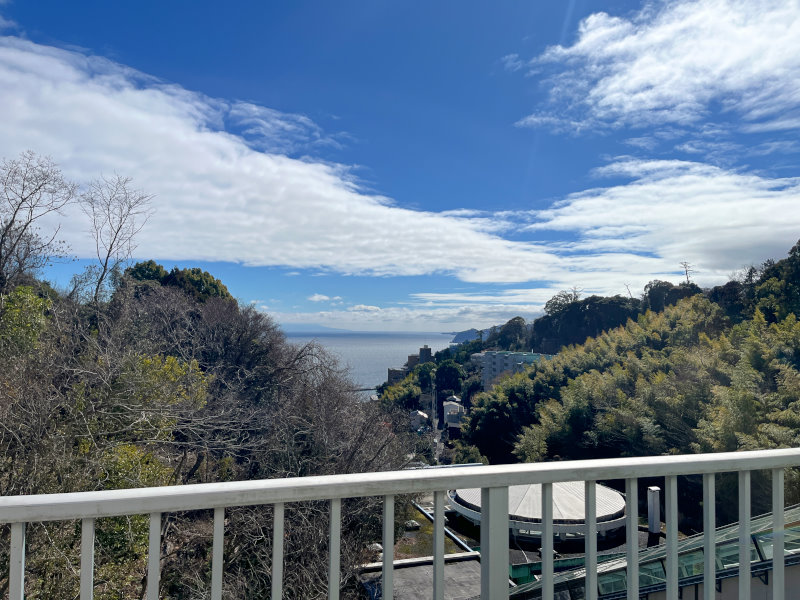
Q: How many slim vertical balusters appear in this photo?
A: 15